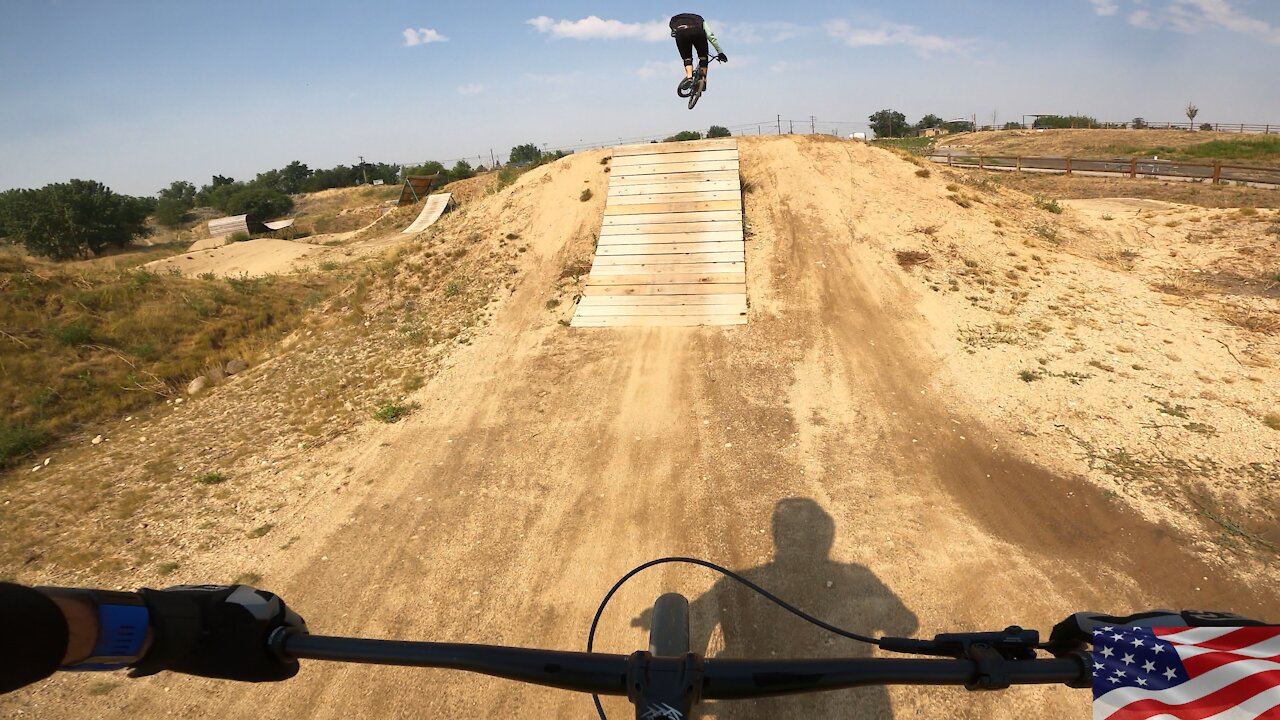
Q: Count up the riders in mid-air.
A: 1